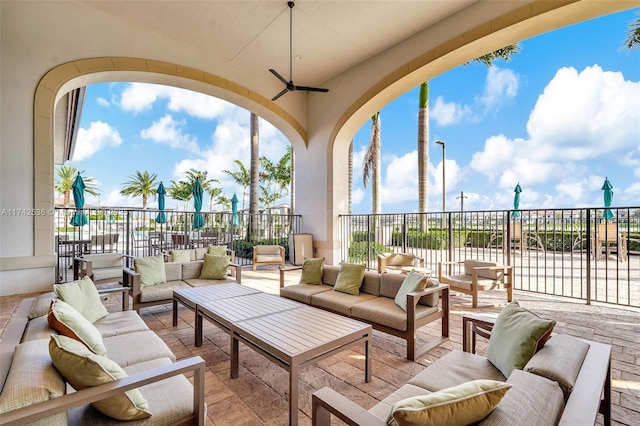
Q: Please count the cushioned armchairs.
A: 4